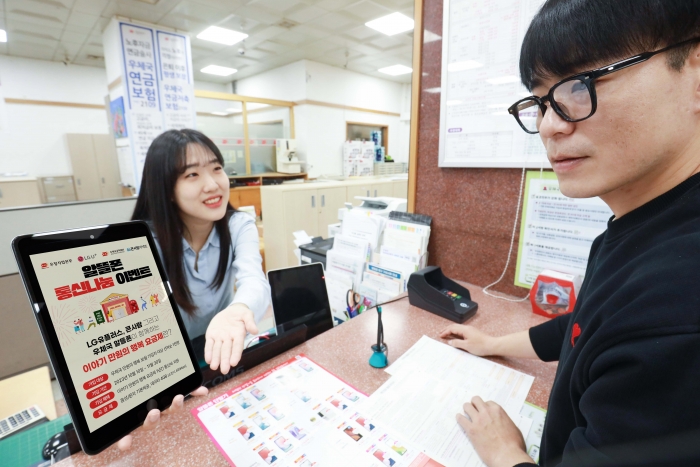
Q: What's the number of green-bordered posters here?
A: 1